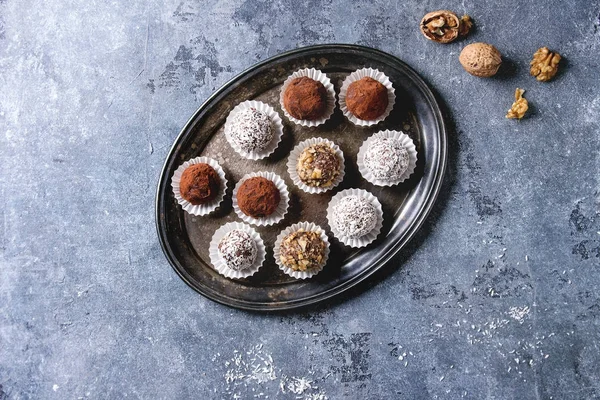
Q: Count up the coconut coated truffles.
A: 4